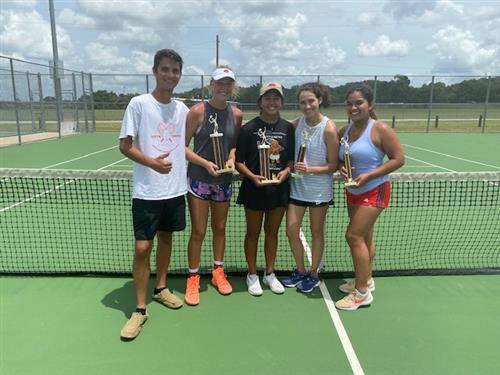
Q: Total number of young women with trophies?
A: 4